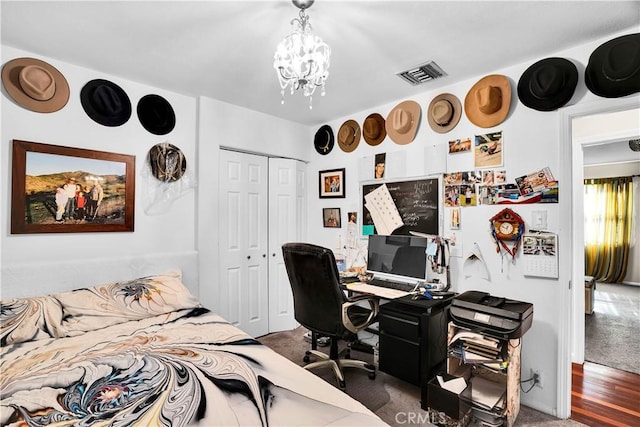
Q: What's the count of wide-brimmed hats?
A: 11